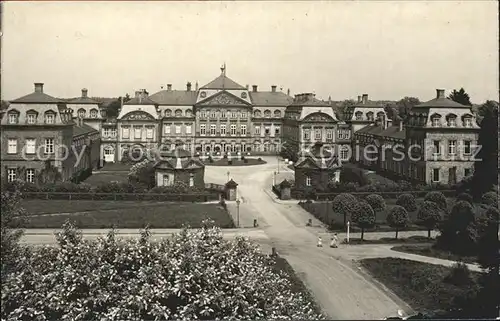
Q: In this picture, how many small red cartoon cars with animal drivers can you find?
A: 0